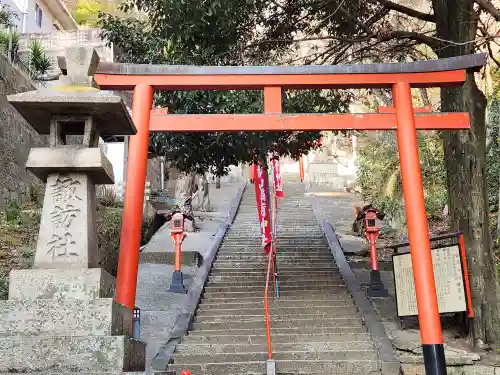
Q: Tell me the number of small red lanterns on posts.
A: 2